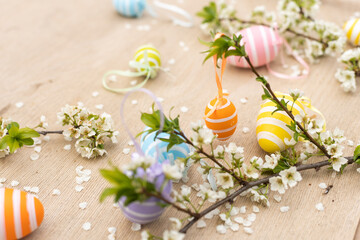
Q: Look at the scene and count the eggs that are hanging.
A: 1